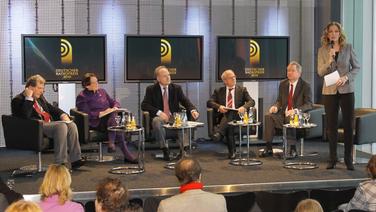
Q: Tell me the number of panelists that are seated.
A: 5